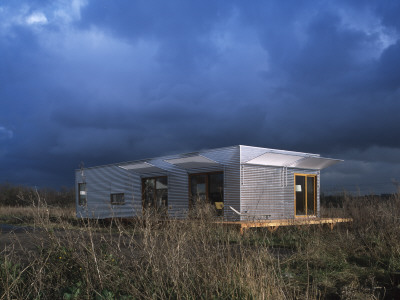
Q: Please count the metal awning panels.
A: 4